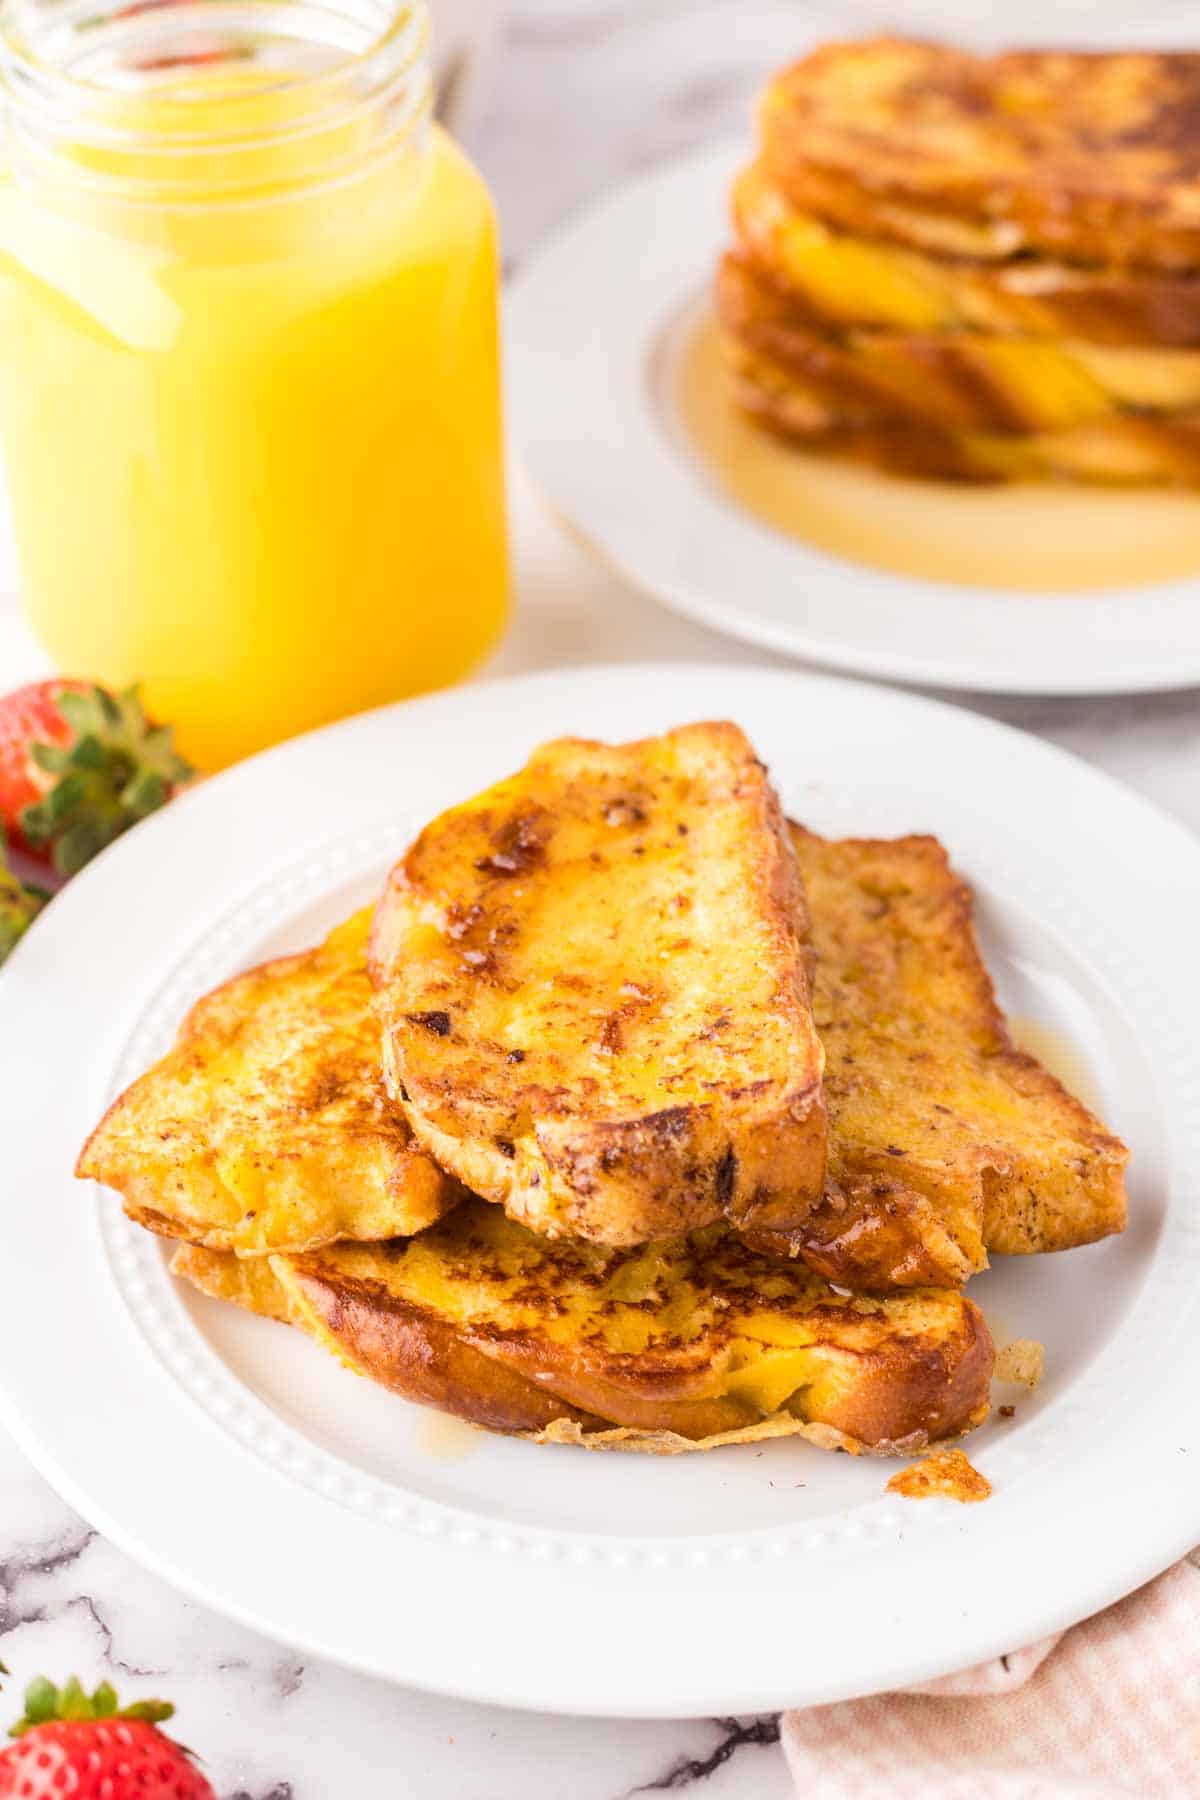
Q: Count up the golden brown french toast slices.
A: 8